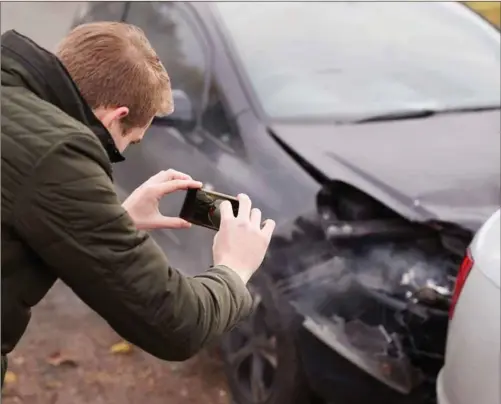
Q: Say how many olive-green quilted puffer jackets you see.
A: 1